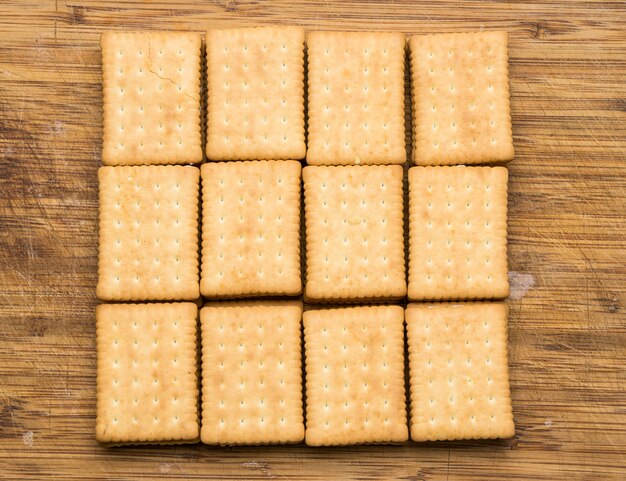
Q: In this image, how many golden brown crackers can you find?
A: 12